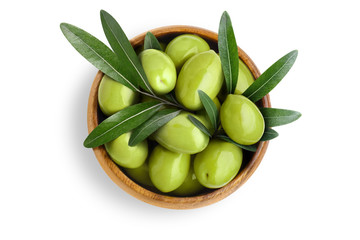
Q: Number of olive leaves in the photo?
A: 12